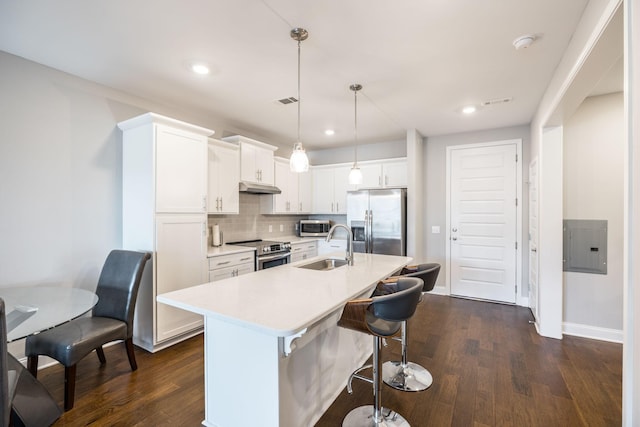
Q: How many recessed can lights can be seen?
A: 3